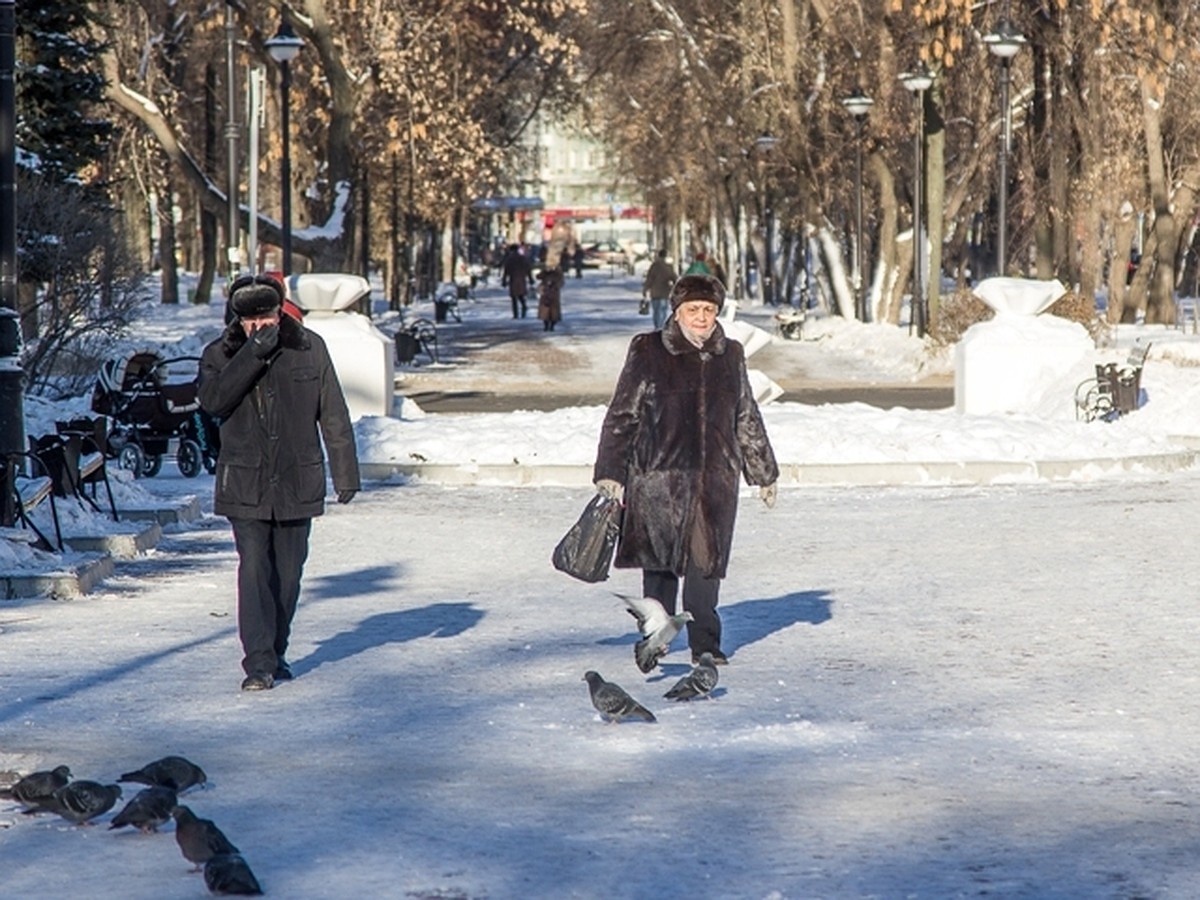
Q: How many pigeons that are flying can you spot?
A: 1